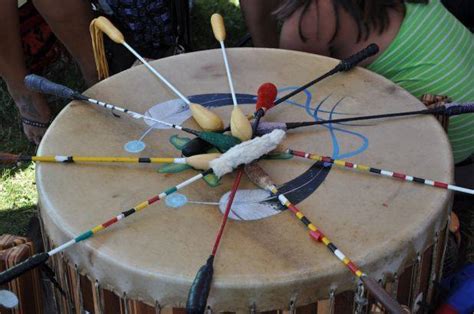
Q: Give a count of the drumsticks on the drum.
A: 10